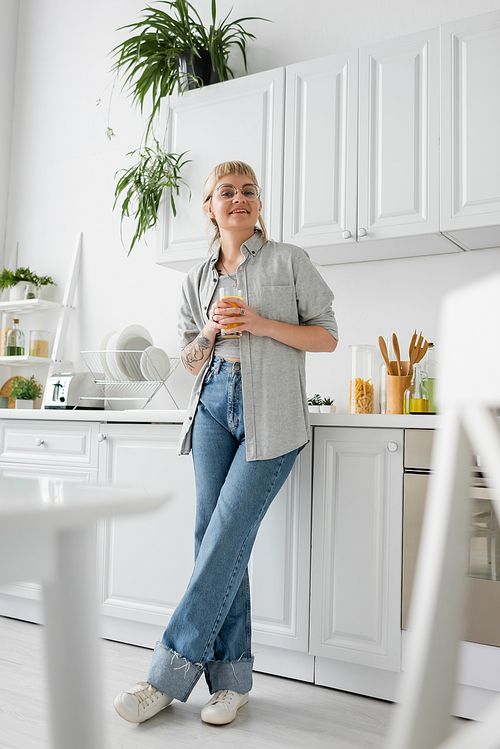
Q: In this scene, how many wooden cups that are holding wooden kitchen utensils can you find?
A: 1